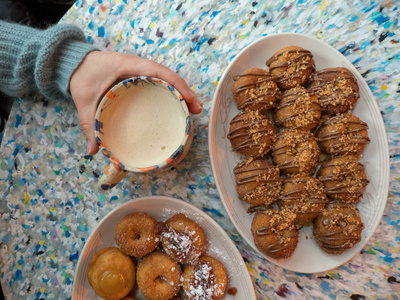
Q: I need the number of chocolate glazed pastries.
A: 12